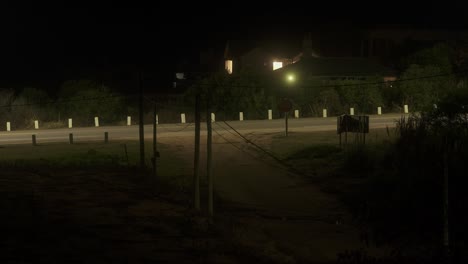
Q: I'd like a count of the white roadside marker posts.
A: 15